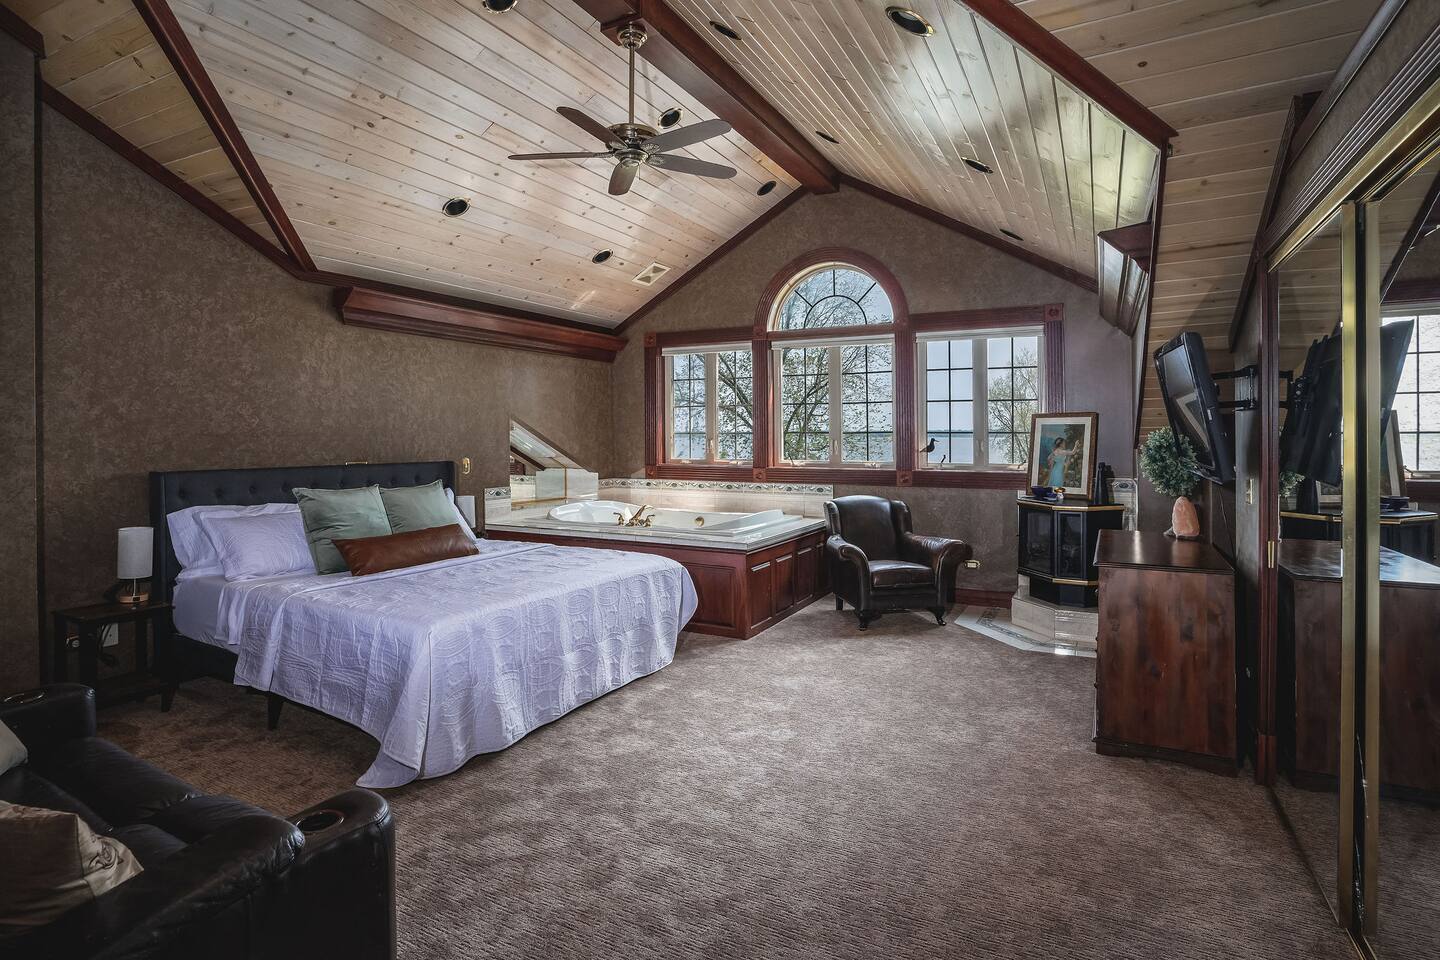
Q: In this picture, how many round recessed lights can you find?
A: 10